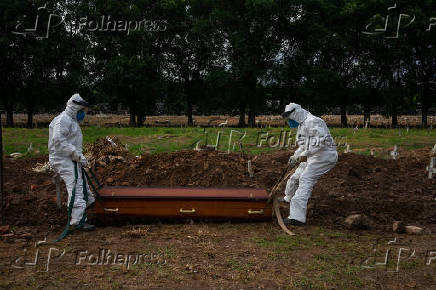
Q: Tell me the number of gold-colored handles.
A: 3